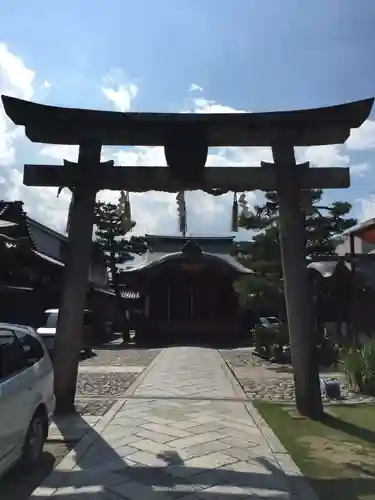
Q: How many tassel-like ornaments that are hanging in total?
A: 3